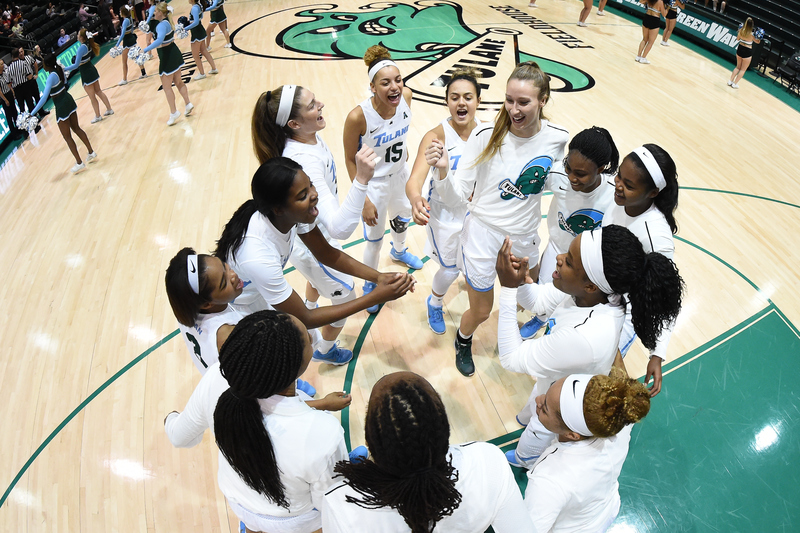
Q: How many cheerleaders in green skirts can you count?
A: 7